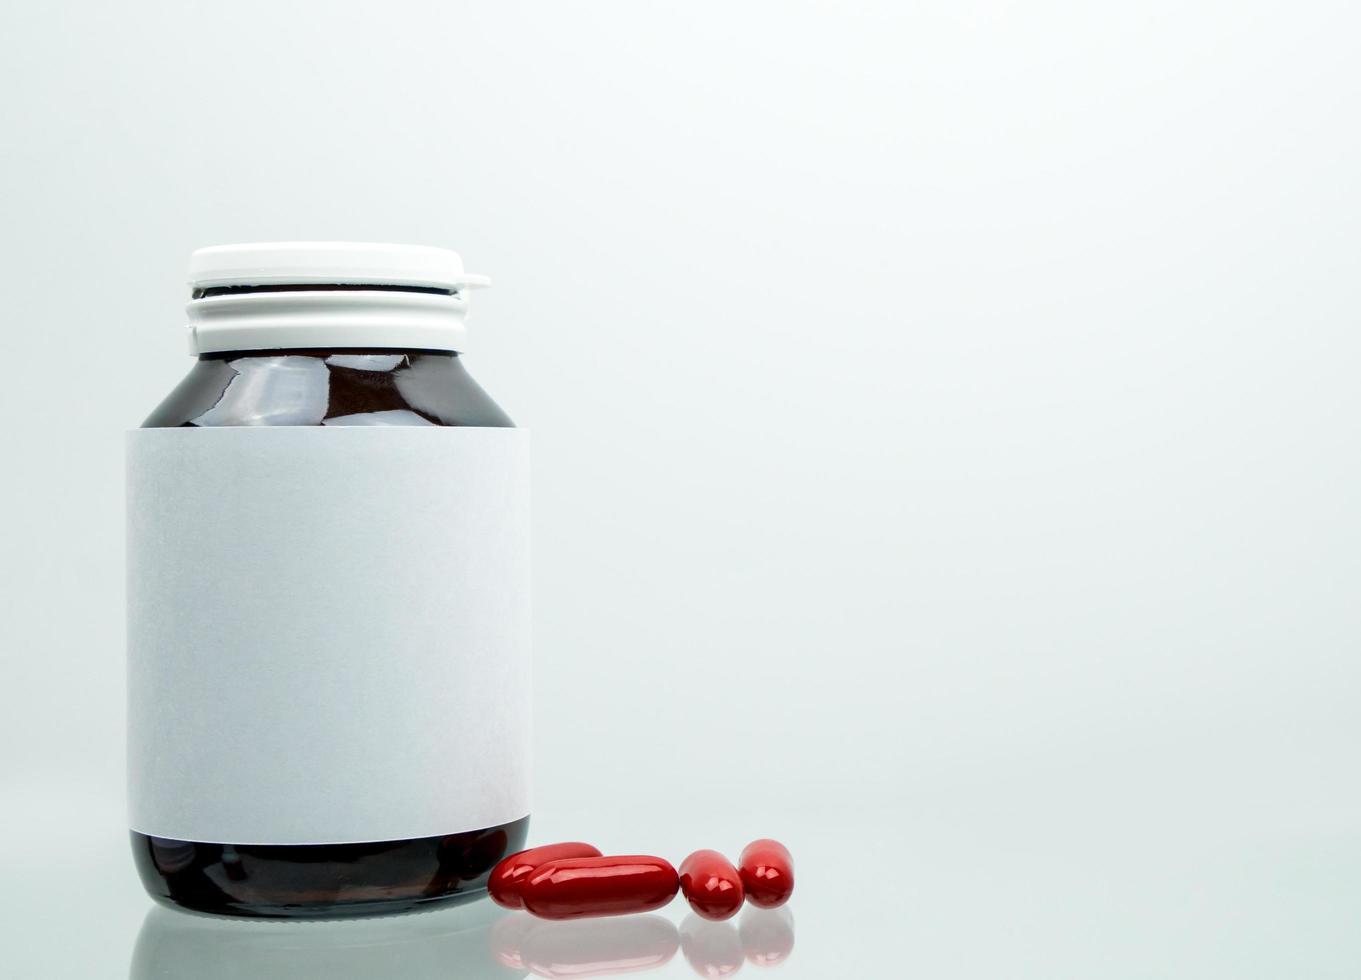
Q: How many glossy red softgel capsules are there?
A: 4